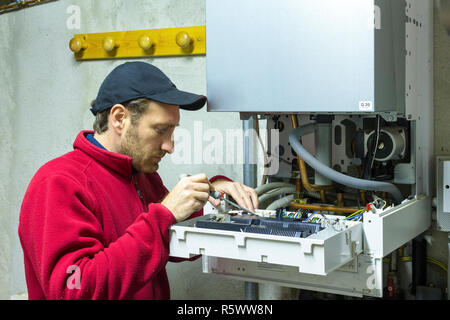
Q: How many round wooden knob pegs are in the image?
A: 4